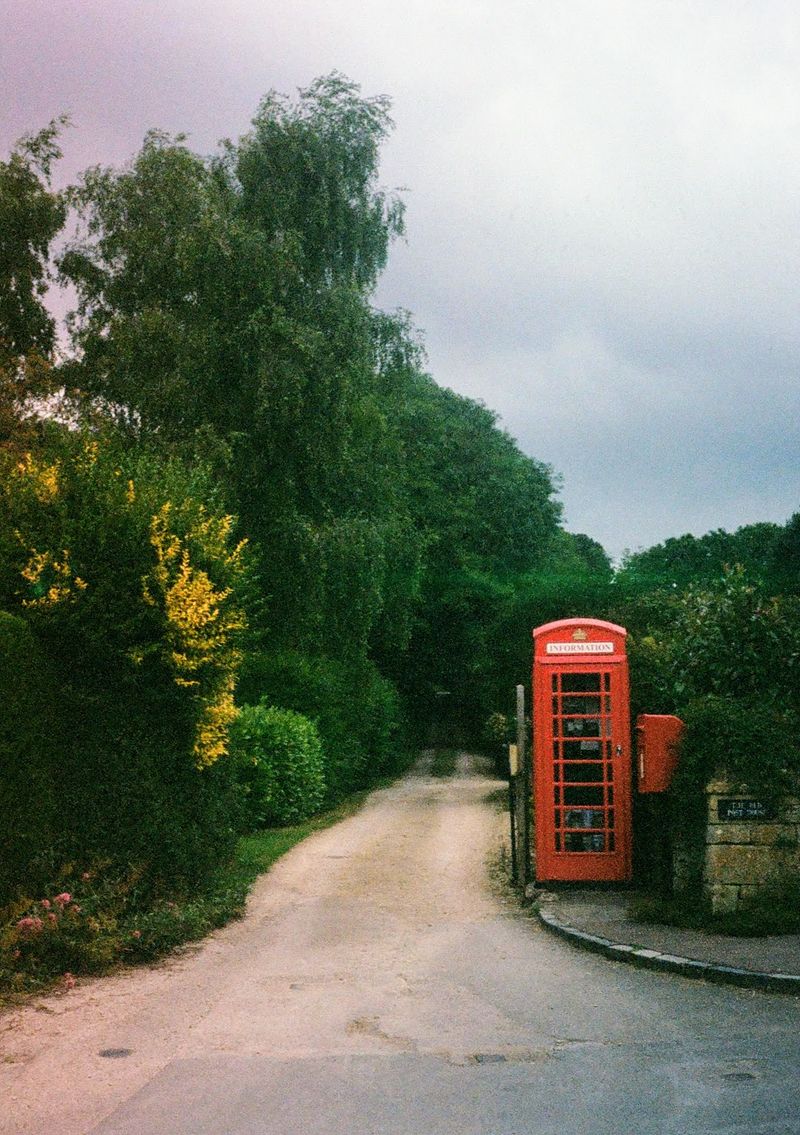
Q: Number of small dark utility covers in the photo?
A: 3